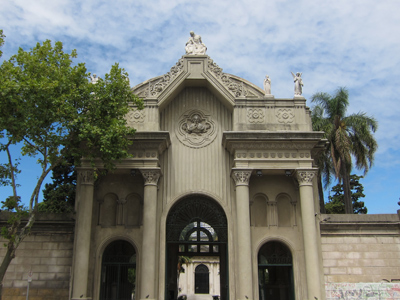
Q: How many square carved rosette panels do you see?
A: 3